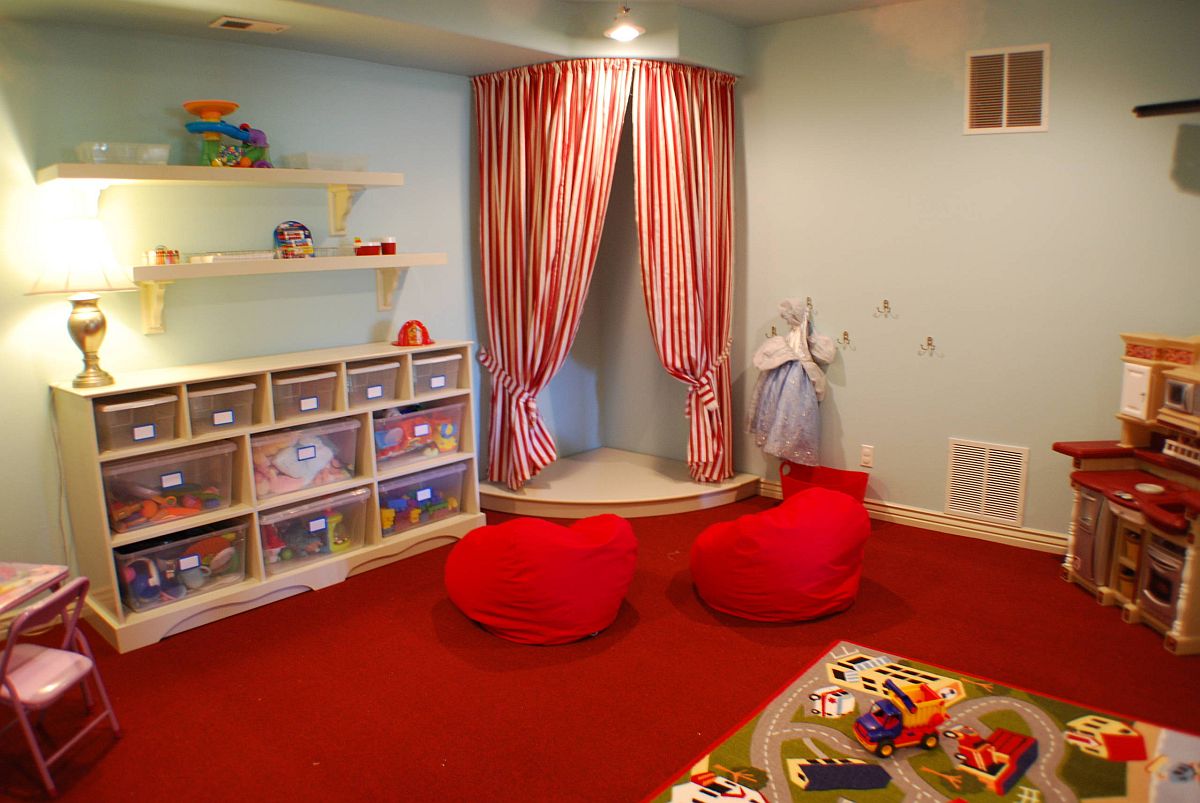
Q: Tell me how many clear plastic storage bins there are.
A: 11